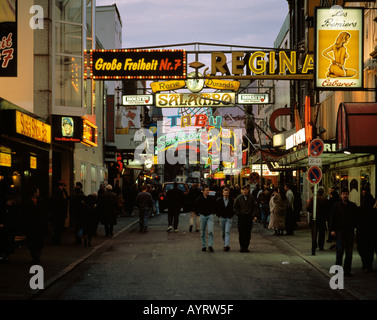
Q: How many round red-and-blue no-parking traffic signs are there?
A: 2